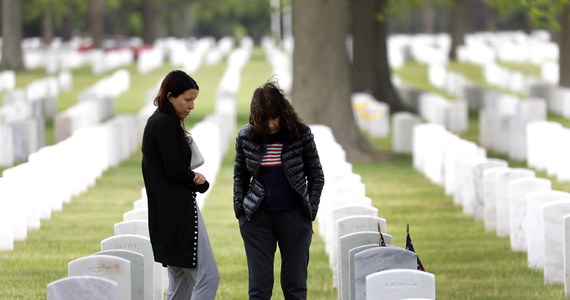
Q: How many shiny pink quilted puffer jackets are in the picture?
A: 0